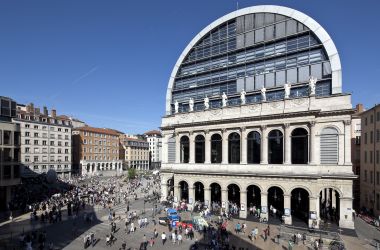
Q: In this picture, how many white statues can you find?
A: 8